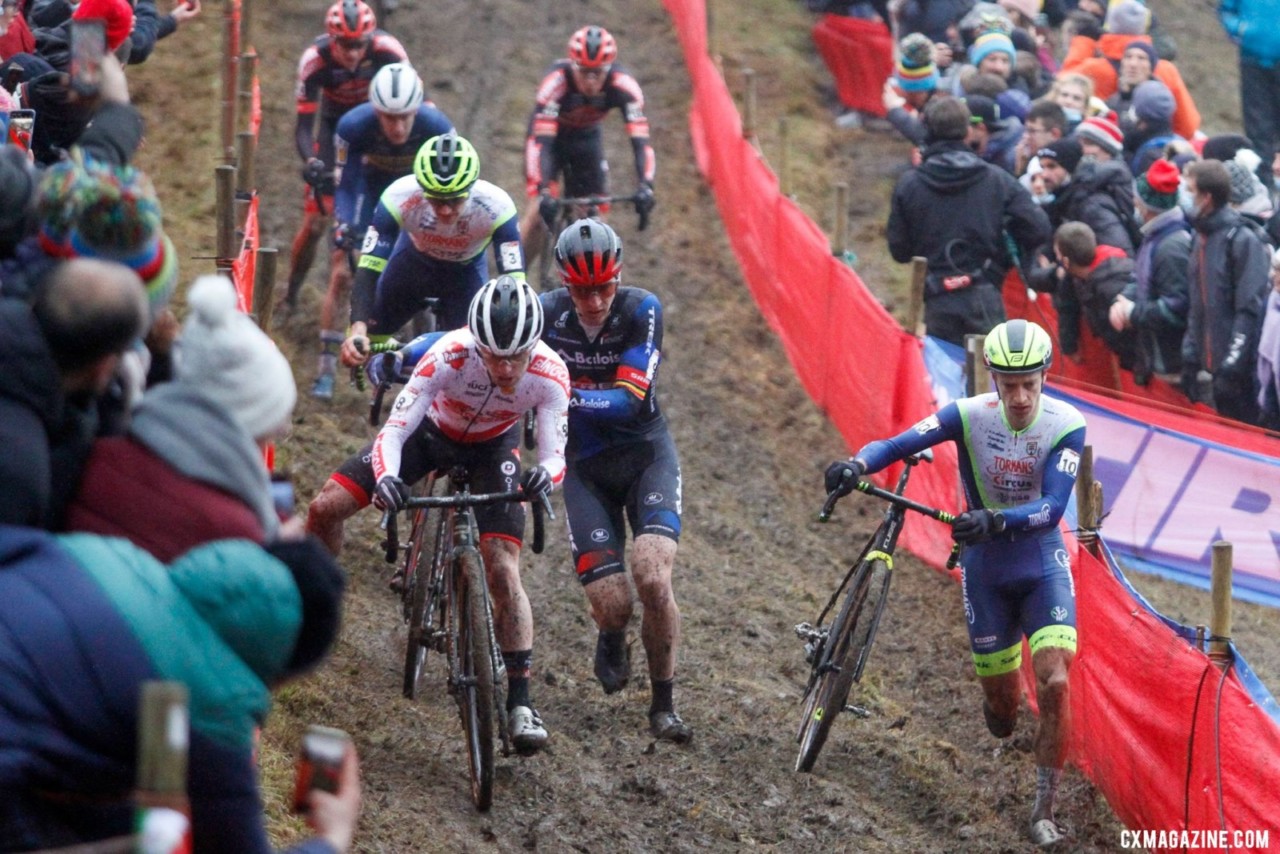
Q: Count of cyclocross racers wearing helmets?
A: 7